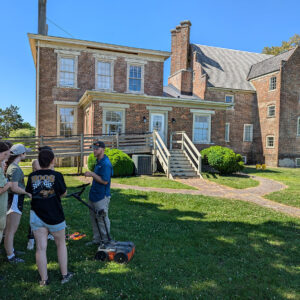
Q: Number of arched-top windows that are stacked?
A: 3